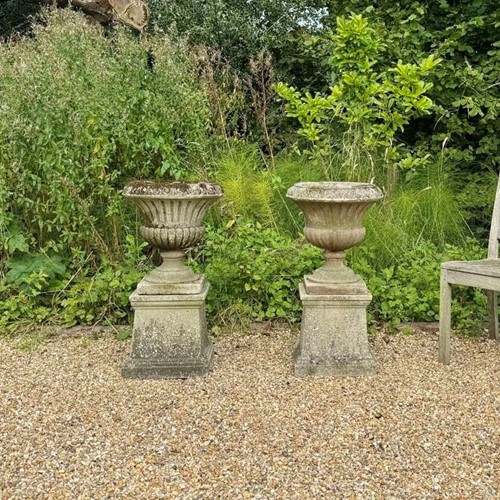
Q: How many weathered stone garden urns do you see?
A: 2